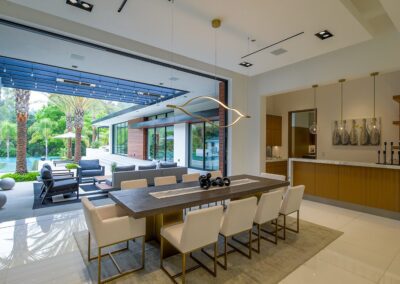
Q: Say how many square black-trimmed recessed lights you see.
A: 3